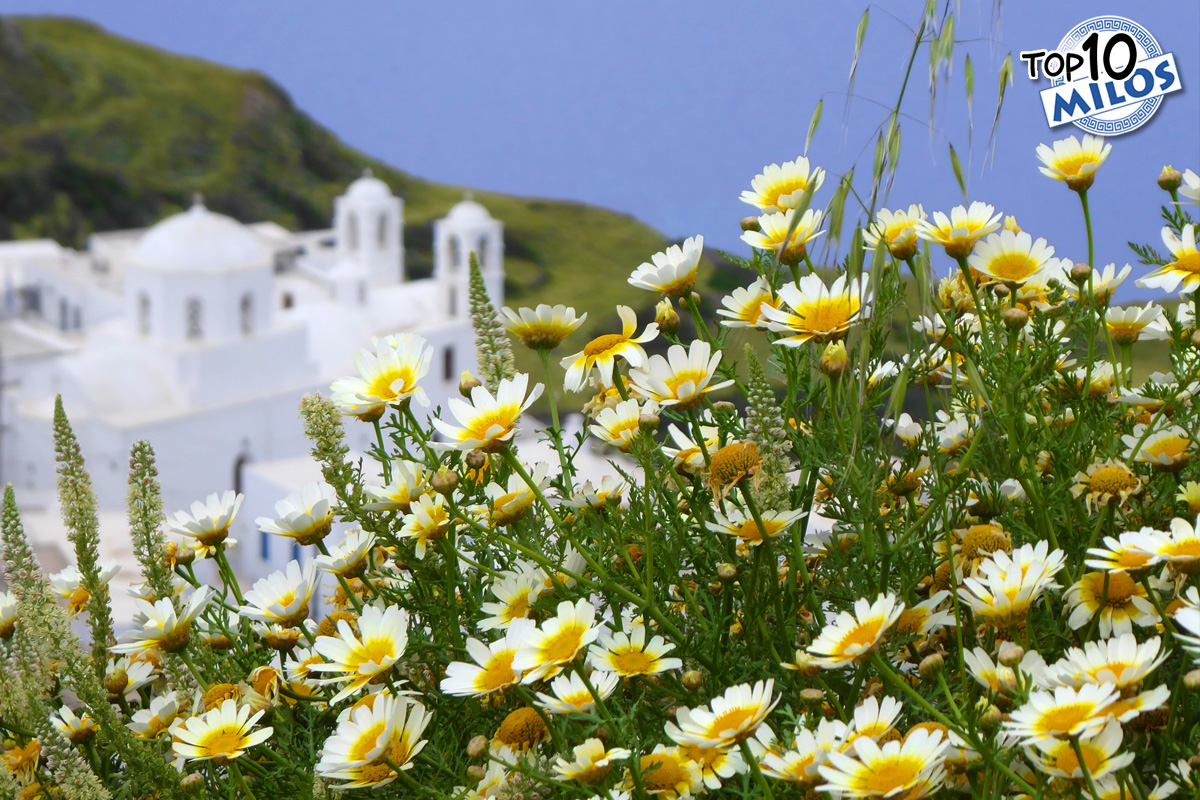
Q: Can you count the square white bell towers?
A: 2